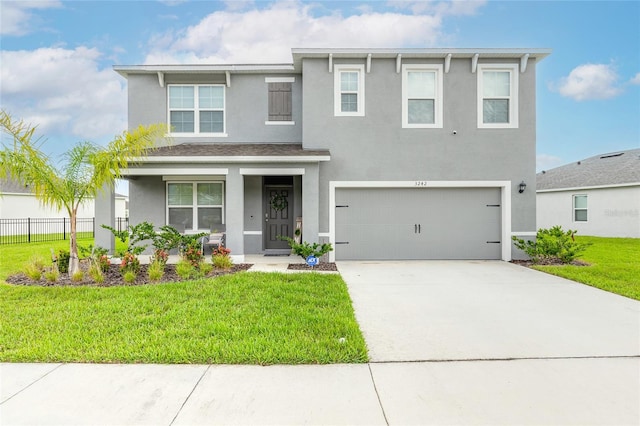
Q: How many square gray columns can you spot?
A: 3